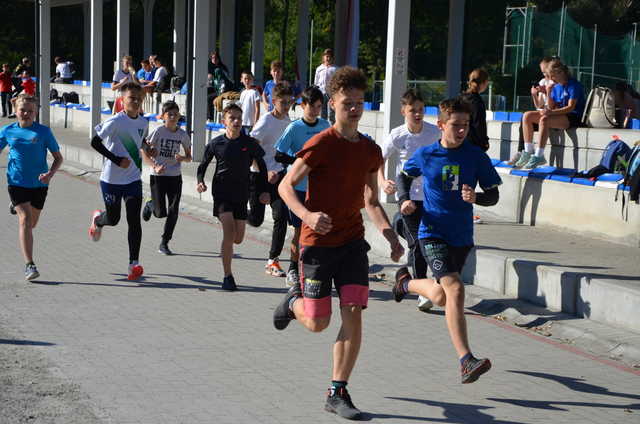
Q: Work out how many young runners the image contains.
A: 9